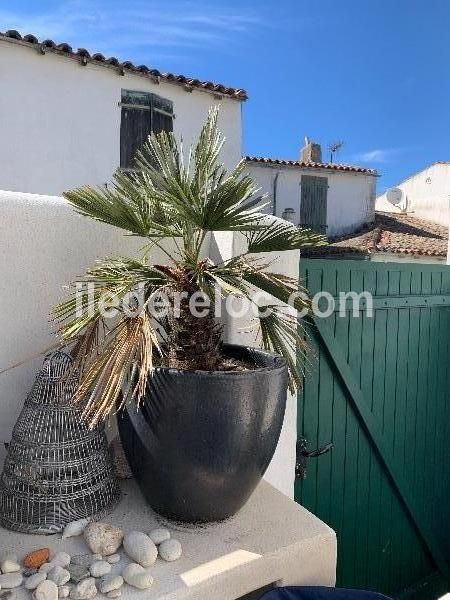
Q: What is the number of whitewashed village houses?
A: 3